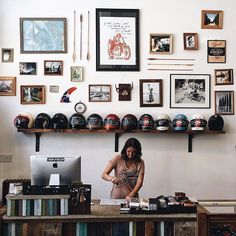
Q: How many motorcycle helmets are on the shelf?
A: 12